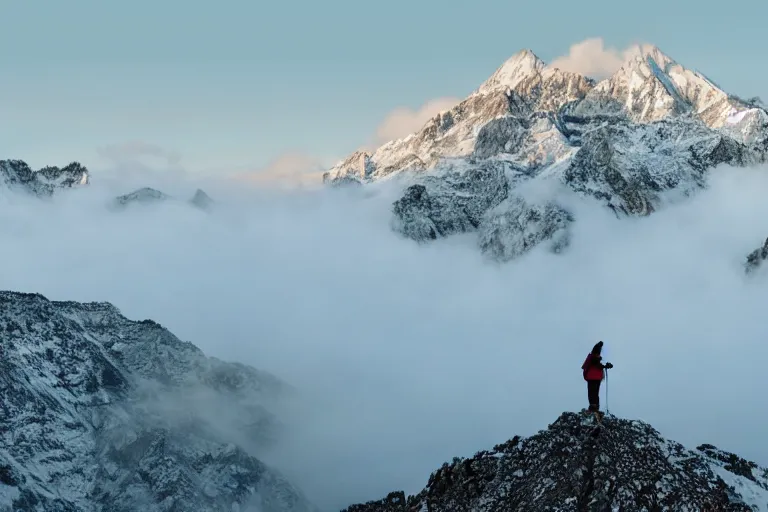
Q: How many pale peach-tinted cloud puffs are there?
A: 3